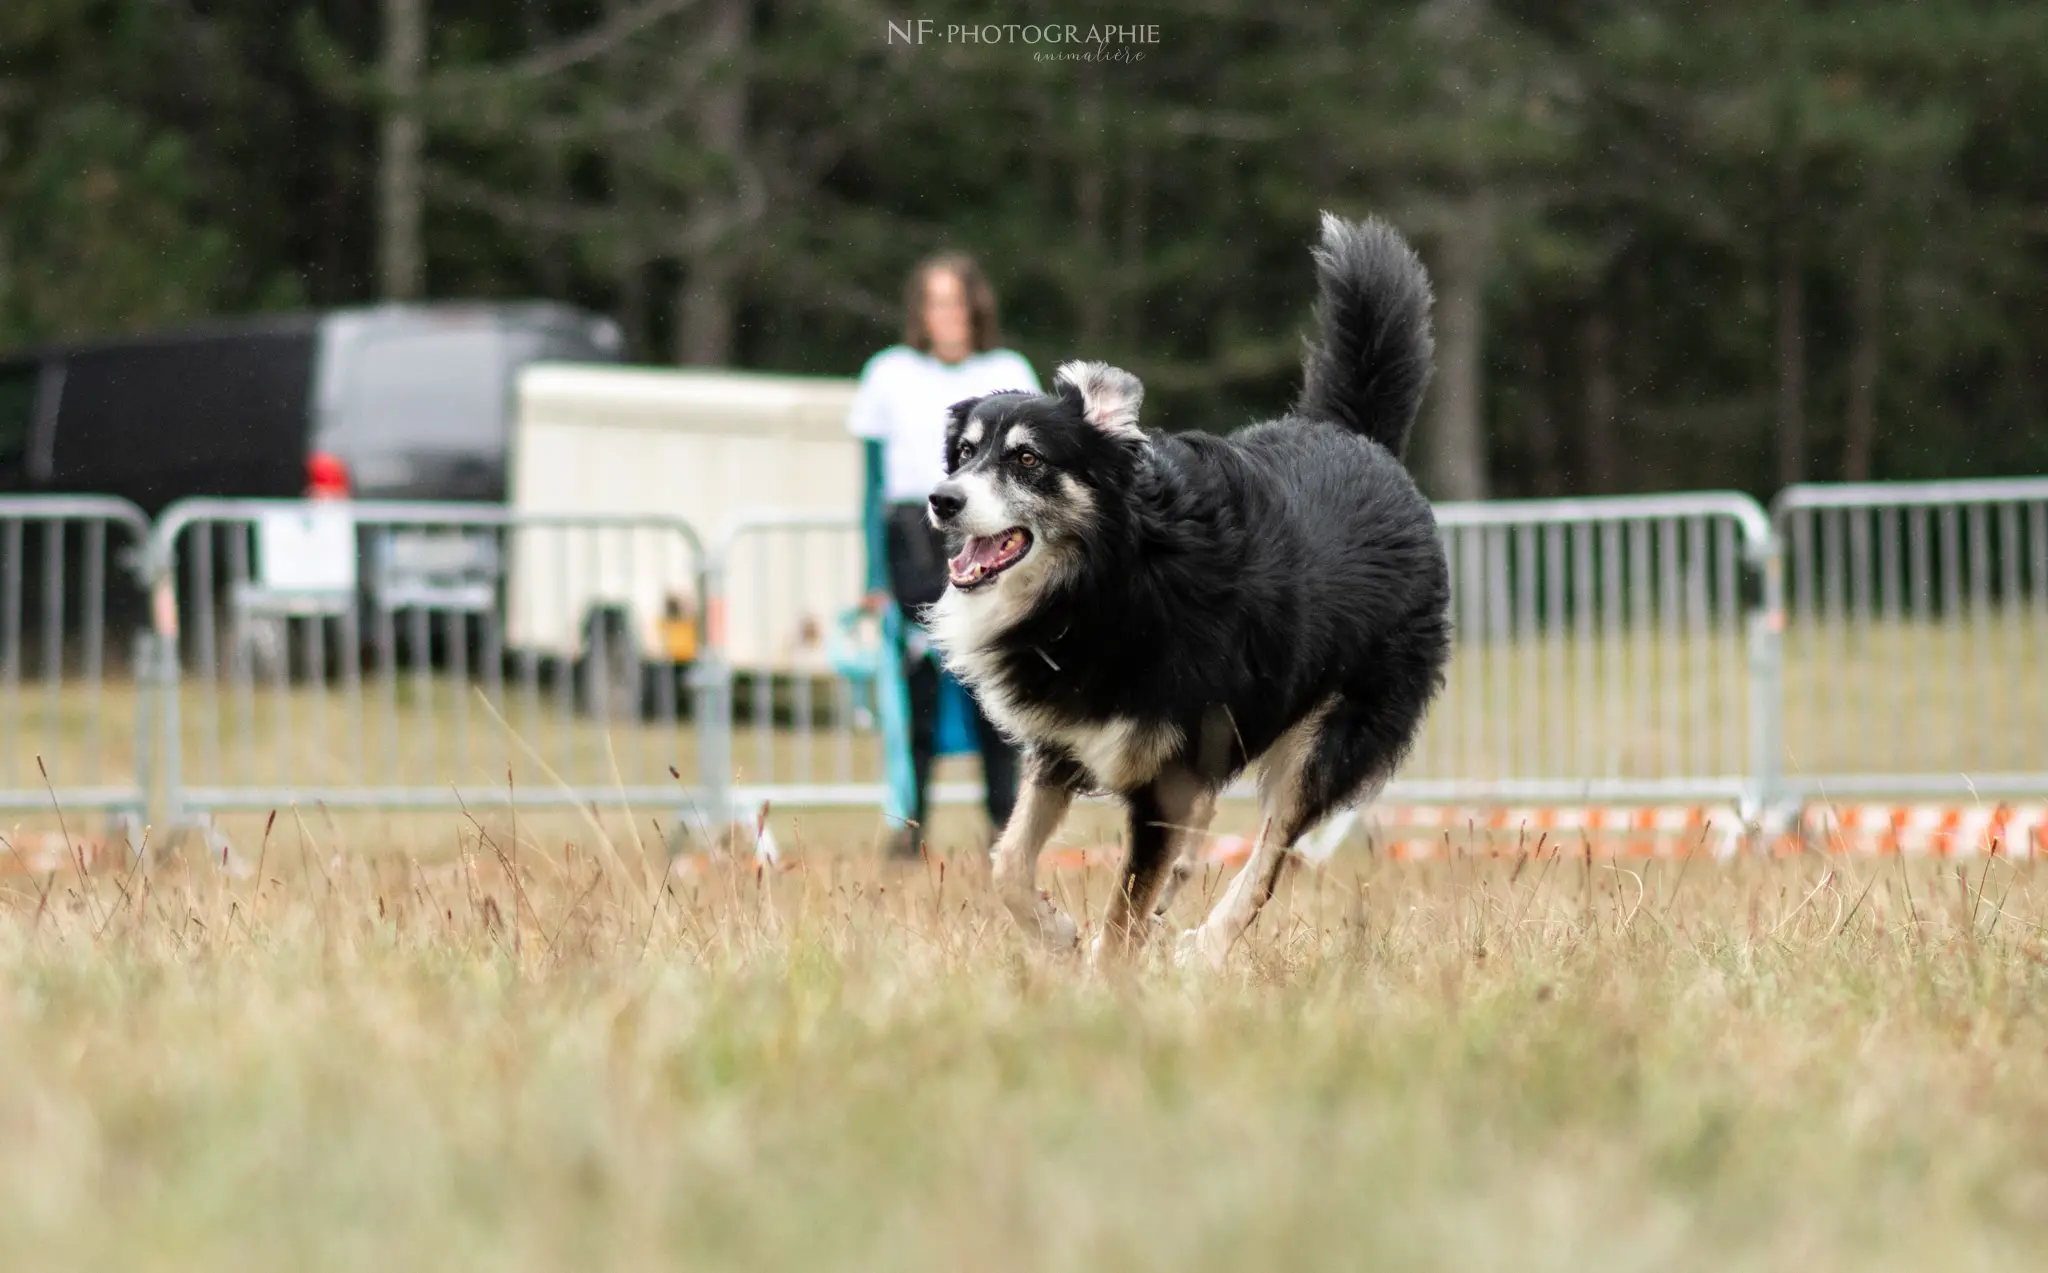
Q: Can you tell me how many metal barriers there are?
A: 5